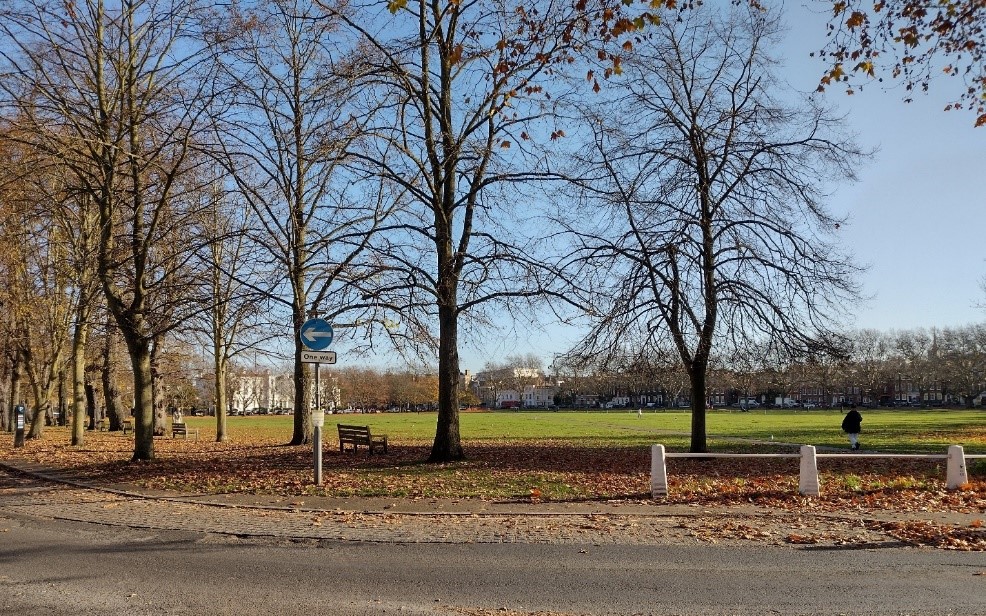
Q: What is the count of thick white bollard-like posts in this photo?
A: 3